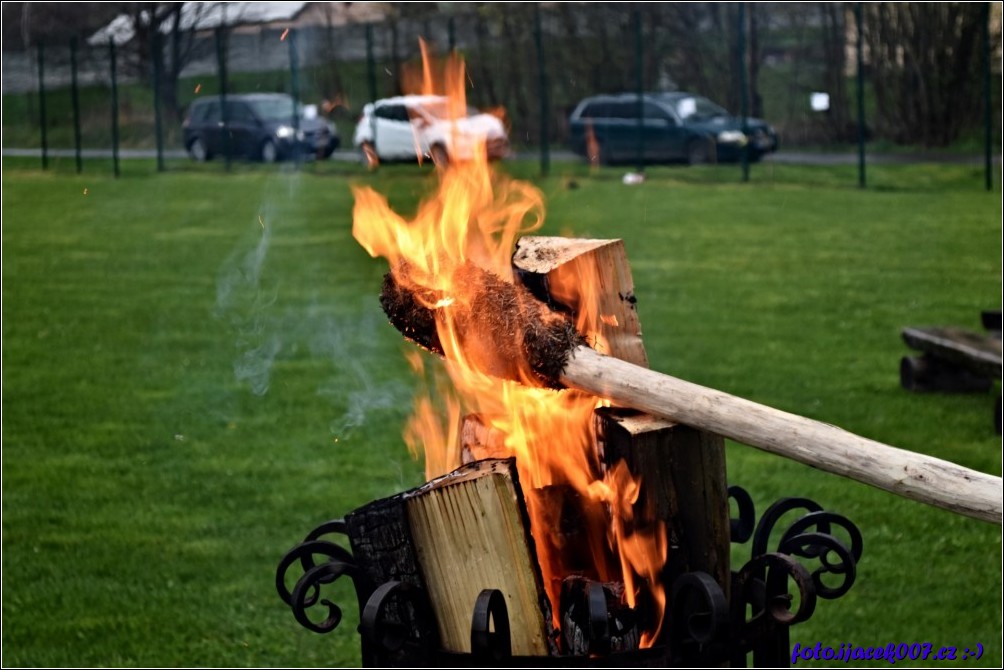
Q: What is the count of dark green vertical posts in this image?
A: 13